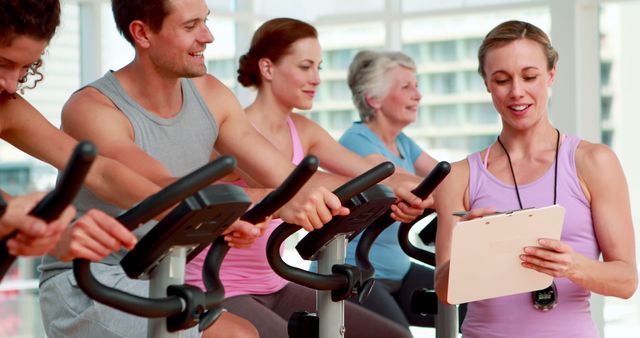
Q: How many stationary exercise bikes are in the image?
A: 4